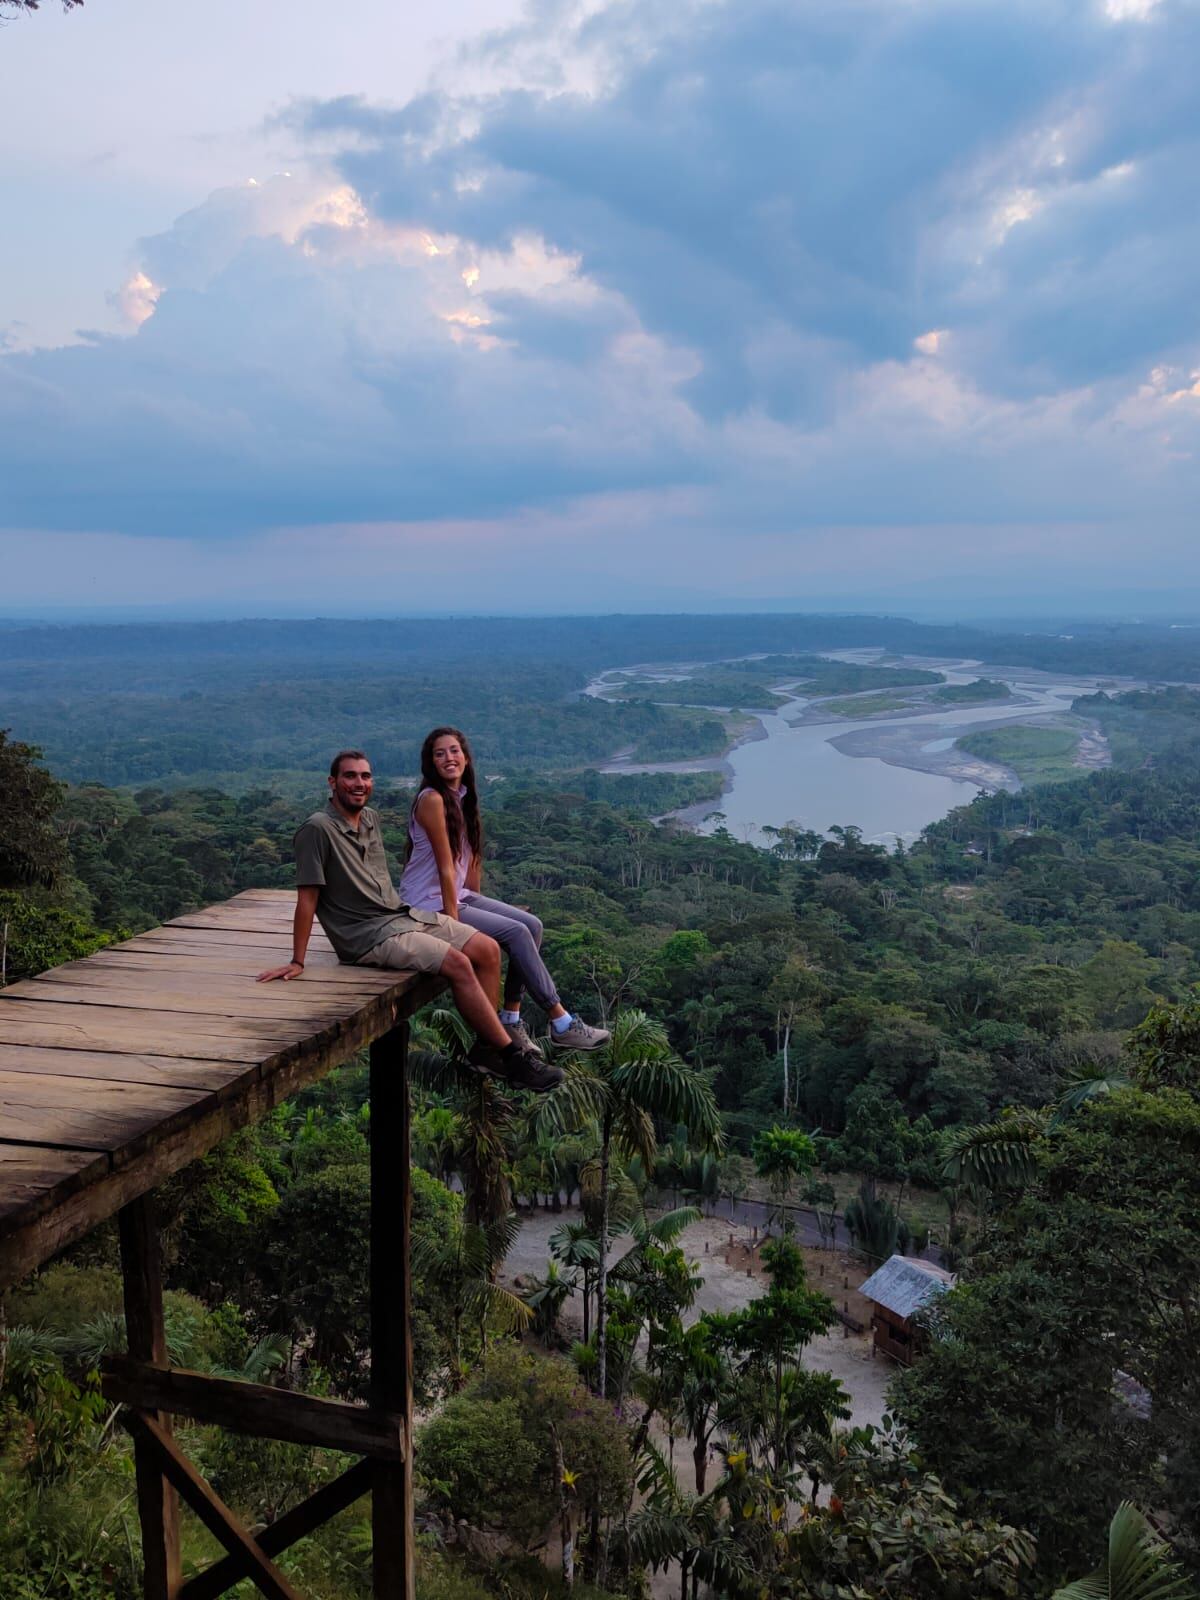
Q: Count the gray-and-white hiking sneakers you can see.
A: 2